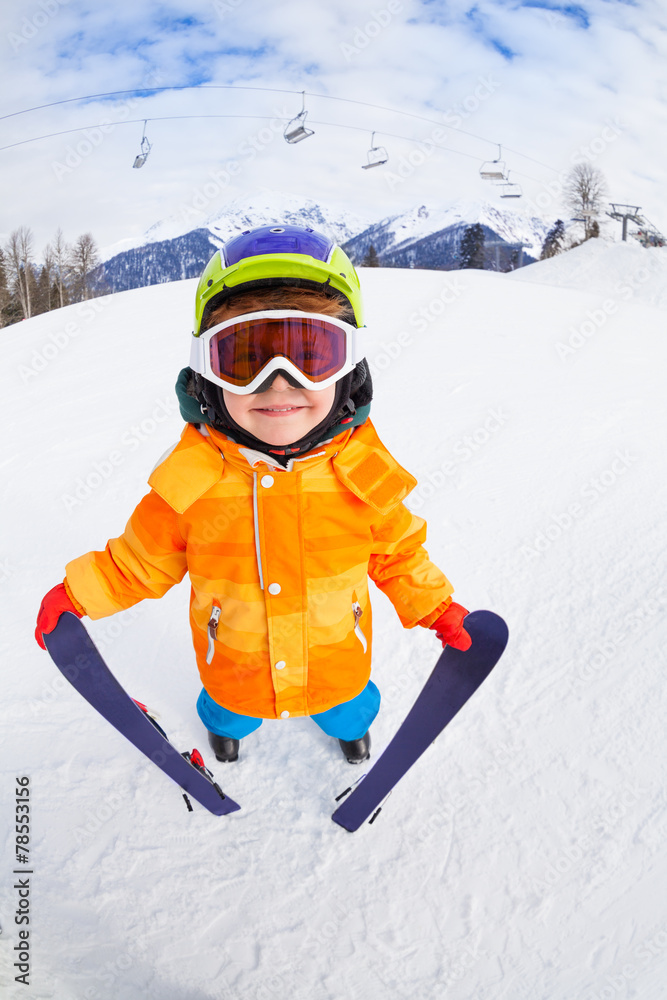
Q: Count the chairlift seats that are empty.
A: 5